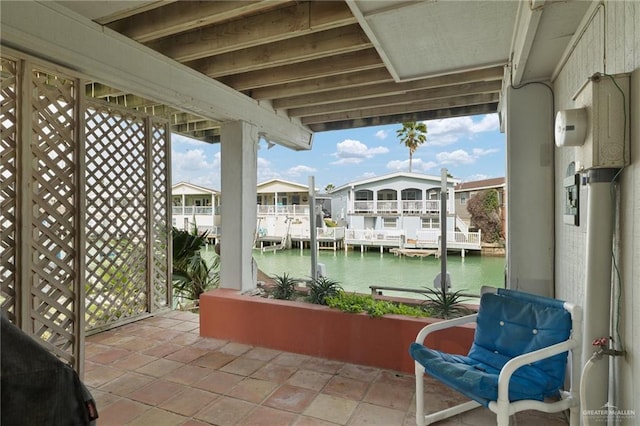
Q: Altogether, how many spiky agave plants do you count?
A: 3